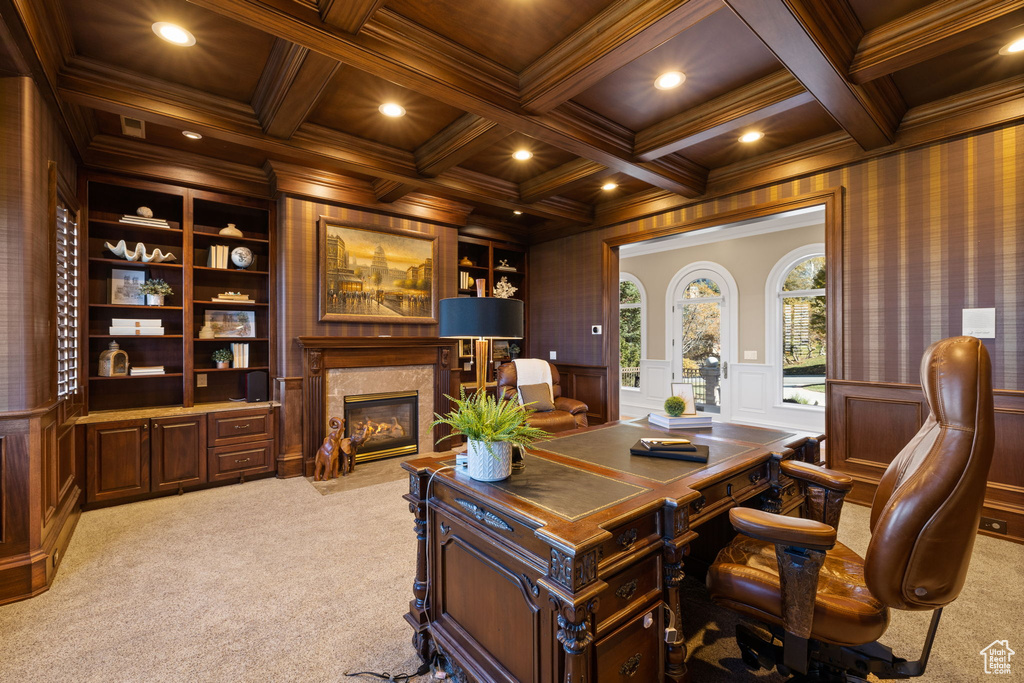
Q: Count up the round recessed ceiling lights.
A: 9